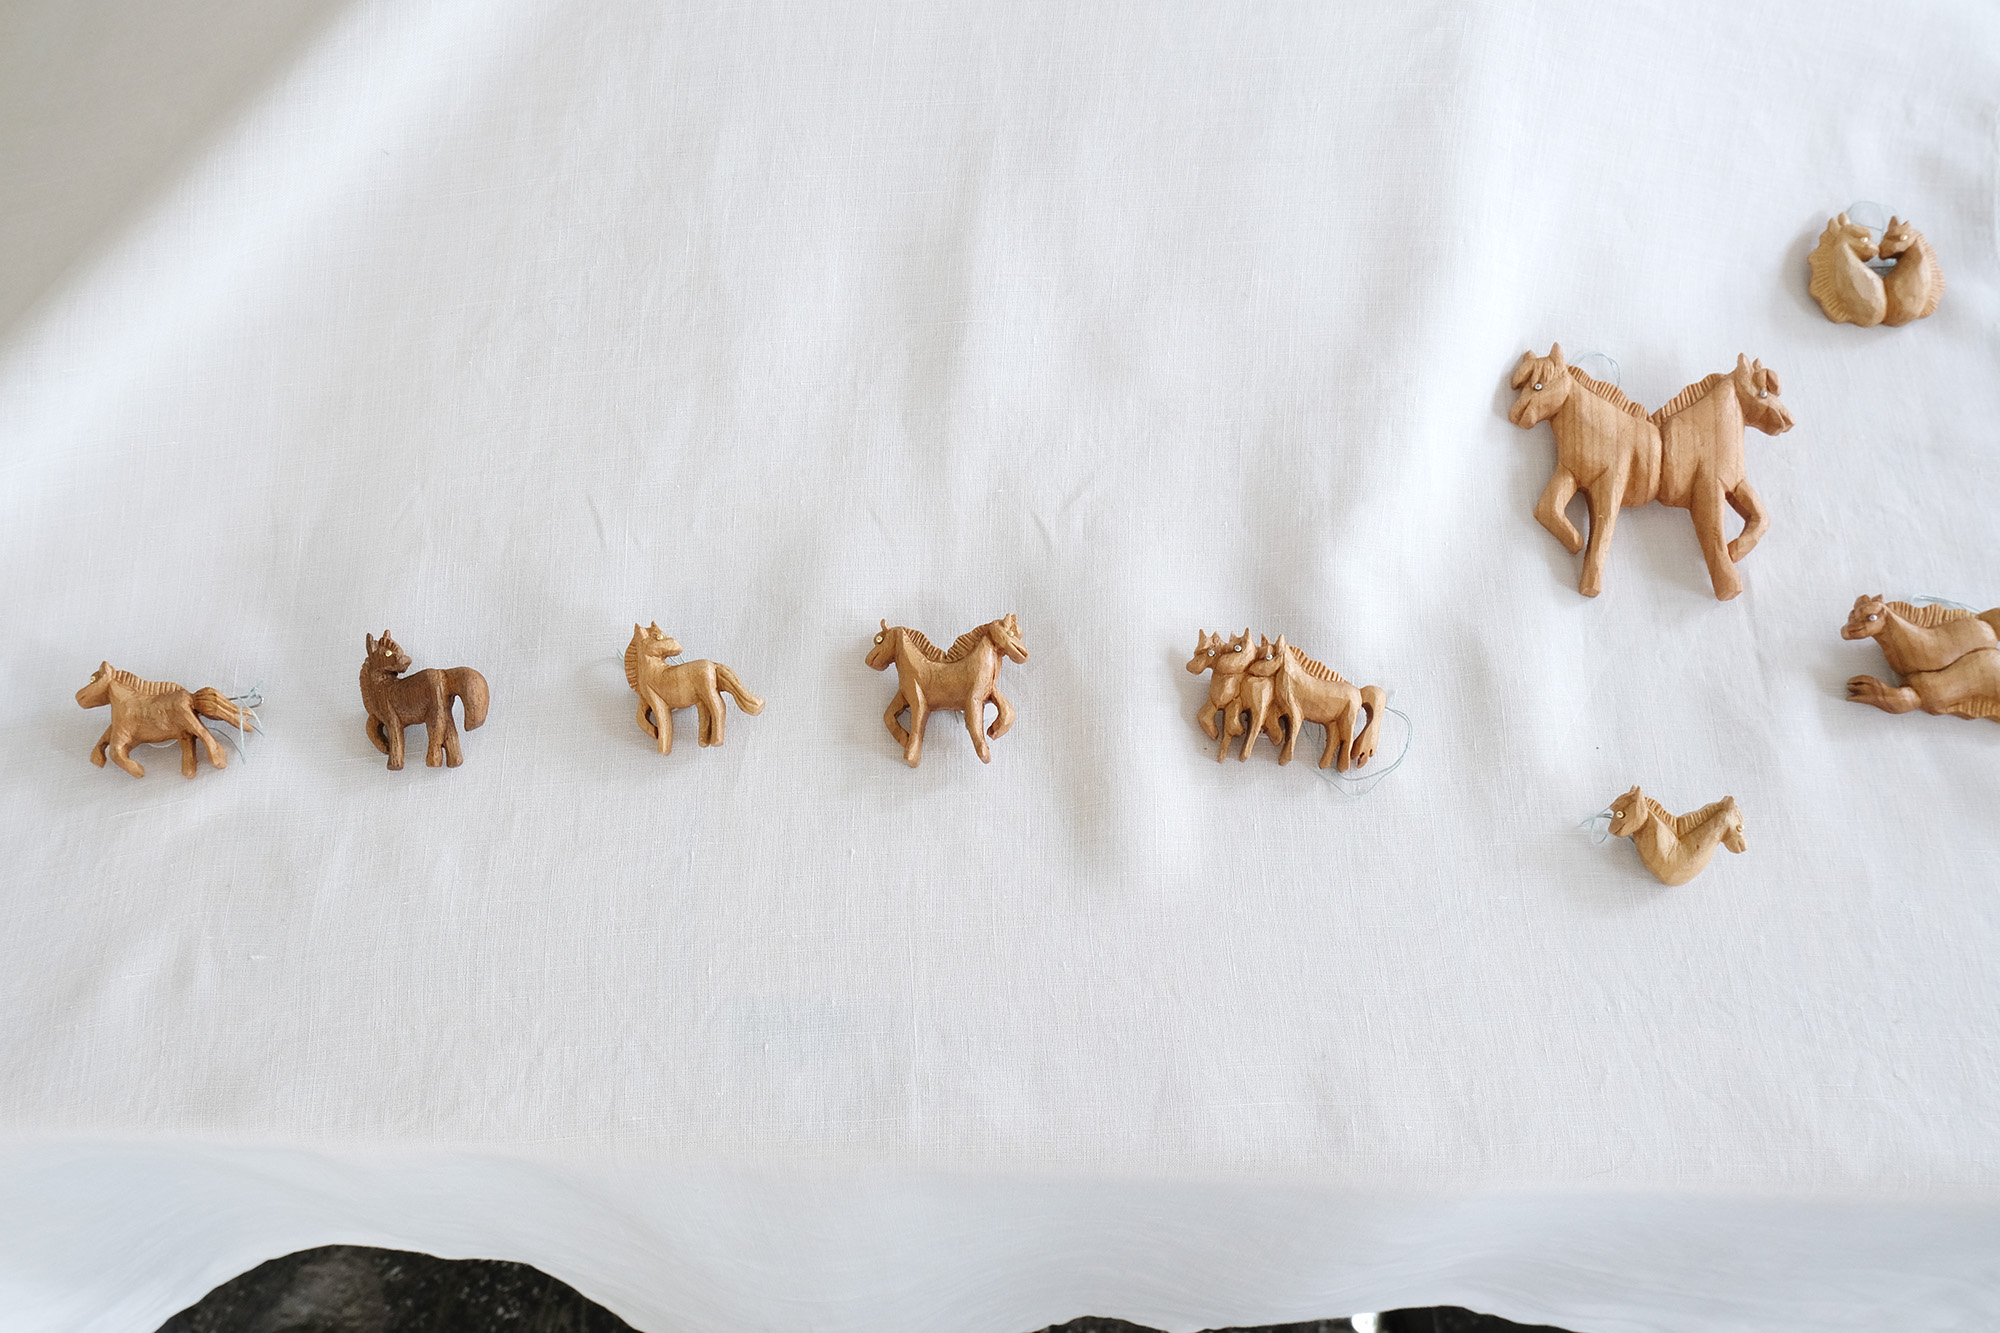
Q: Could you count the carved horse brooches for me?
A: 9